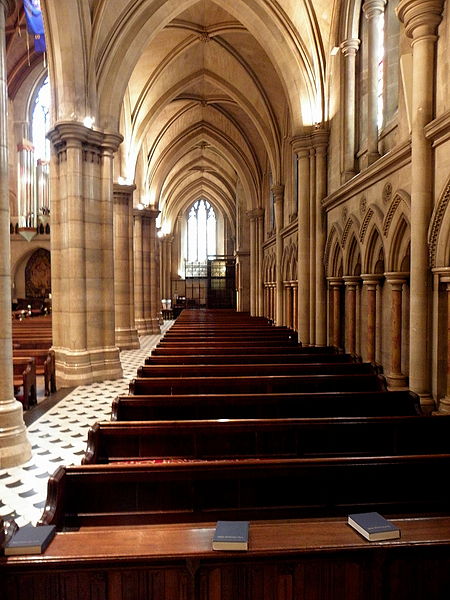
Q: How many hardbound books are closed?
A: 3